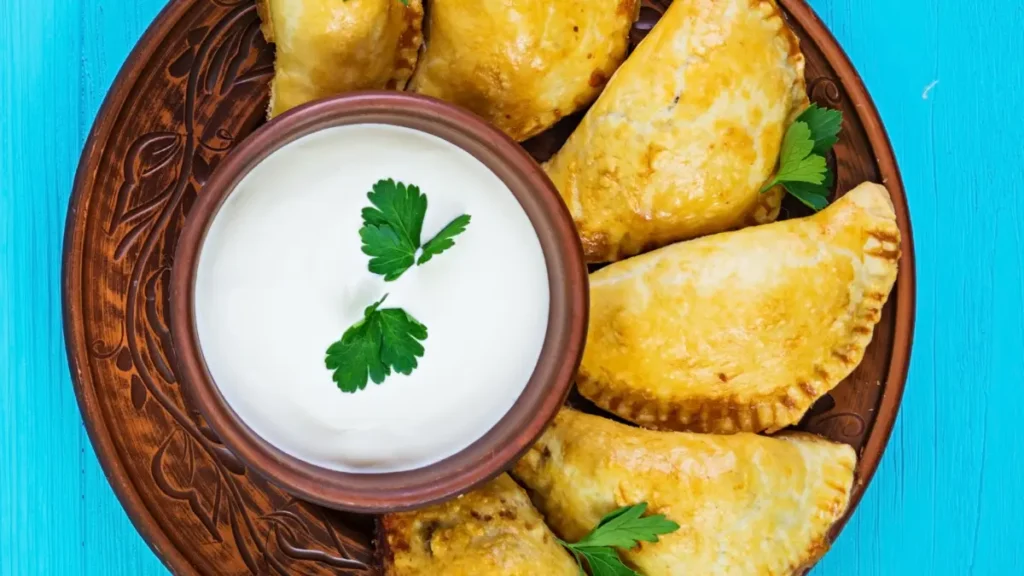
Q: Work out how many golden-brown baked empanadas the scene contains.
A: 6